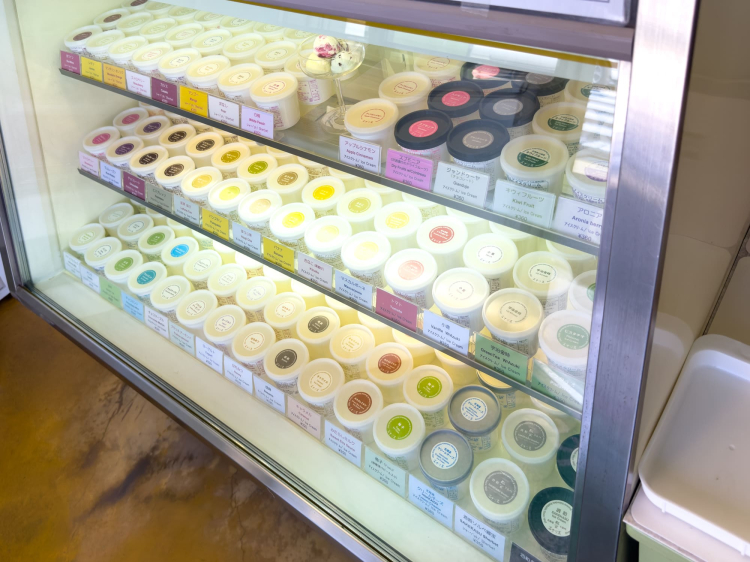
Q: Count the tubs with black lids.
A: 8